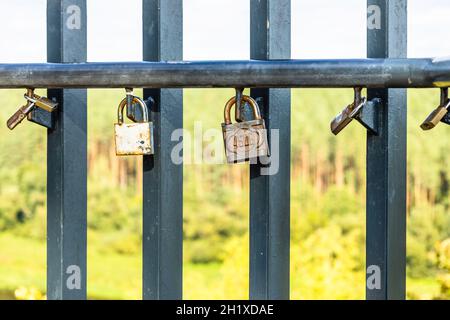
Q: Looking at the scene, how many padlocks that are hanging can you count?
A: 6